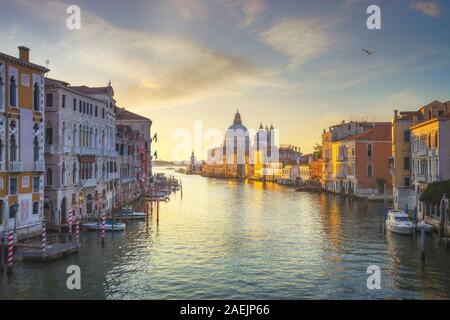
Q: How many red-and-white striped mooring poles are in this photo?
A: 5